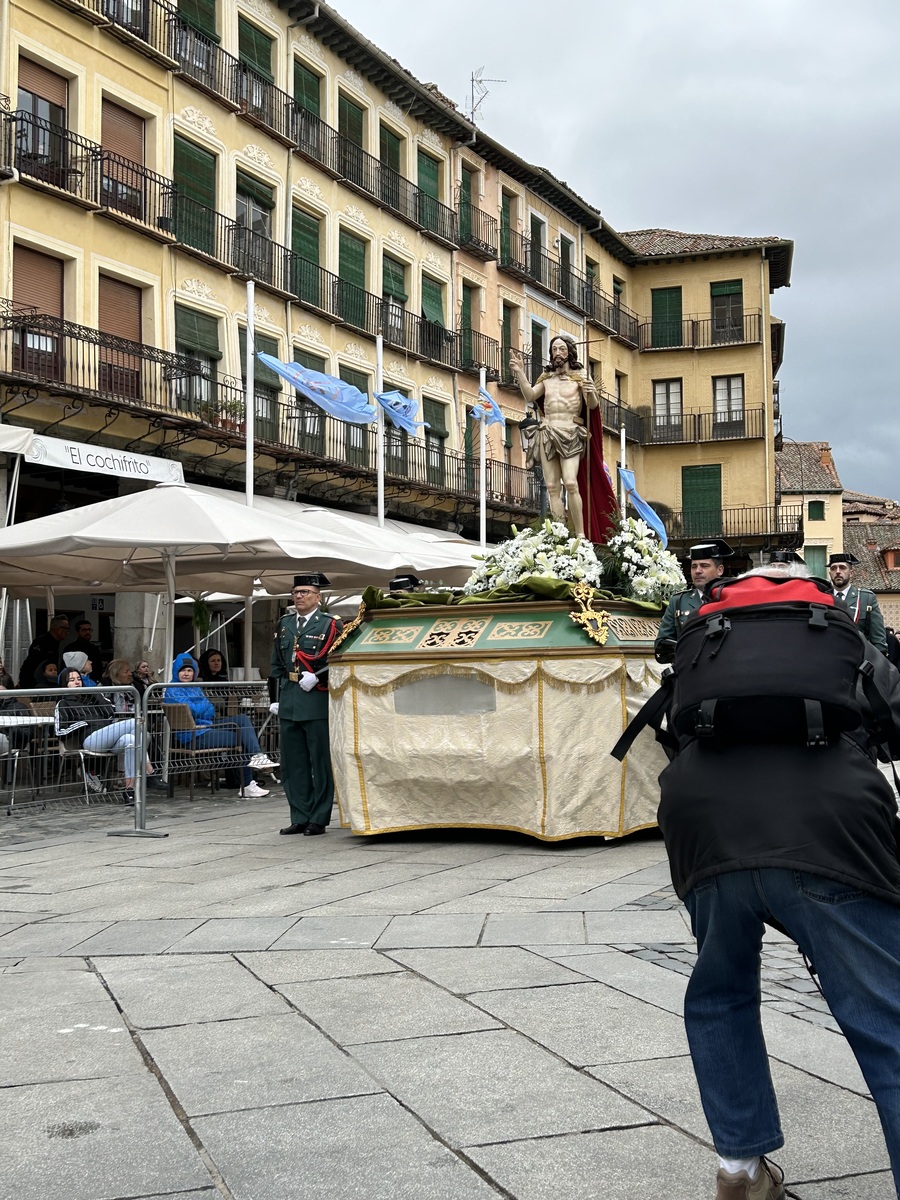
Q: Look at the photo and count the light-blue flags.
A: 4